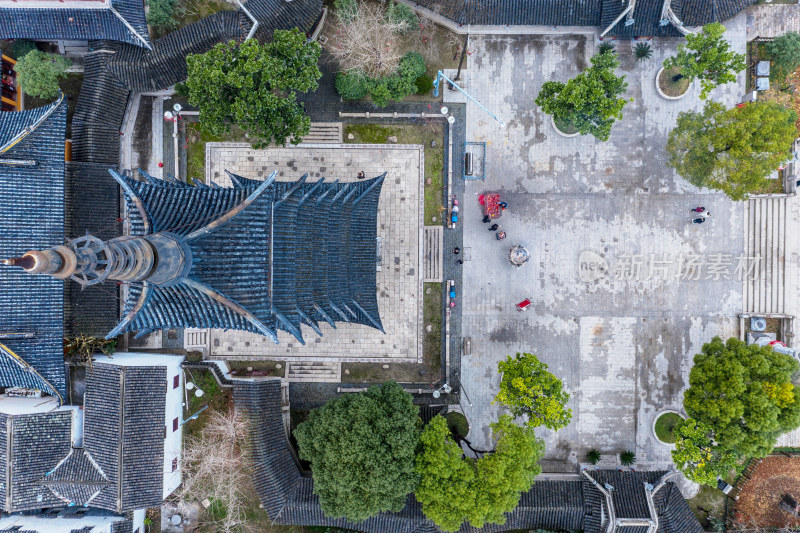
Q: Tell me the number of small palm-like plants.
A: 4